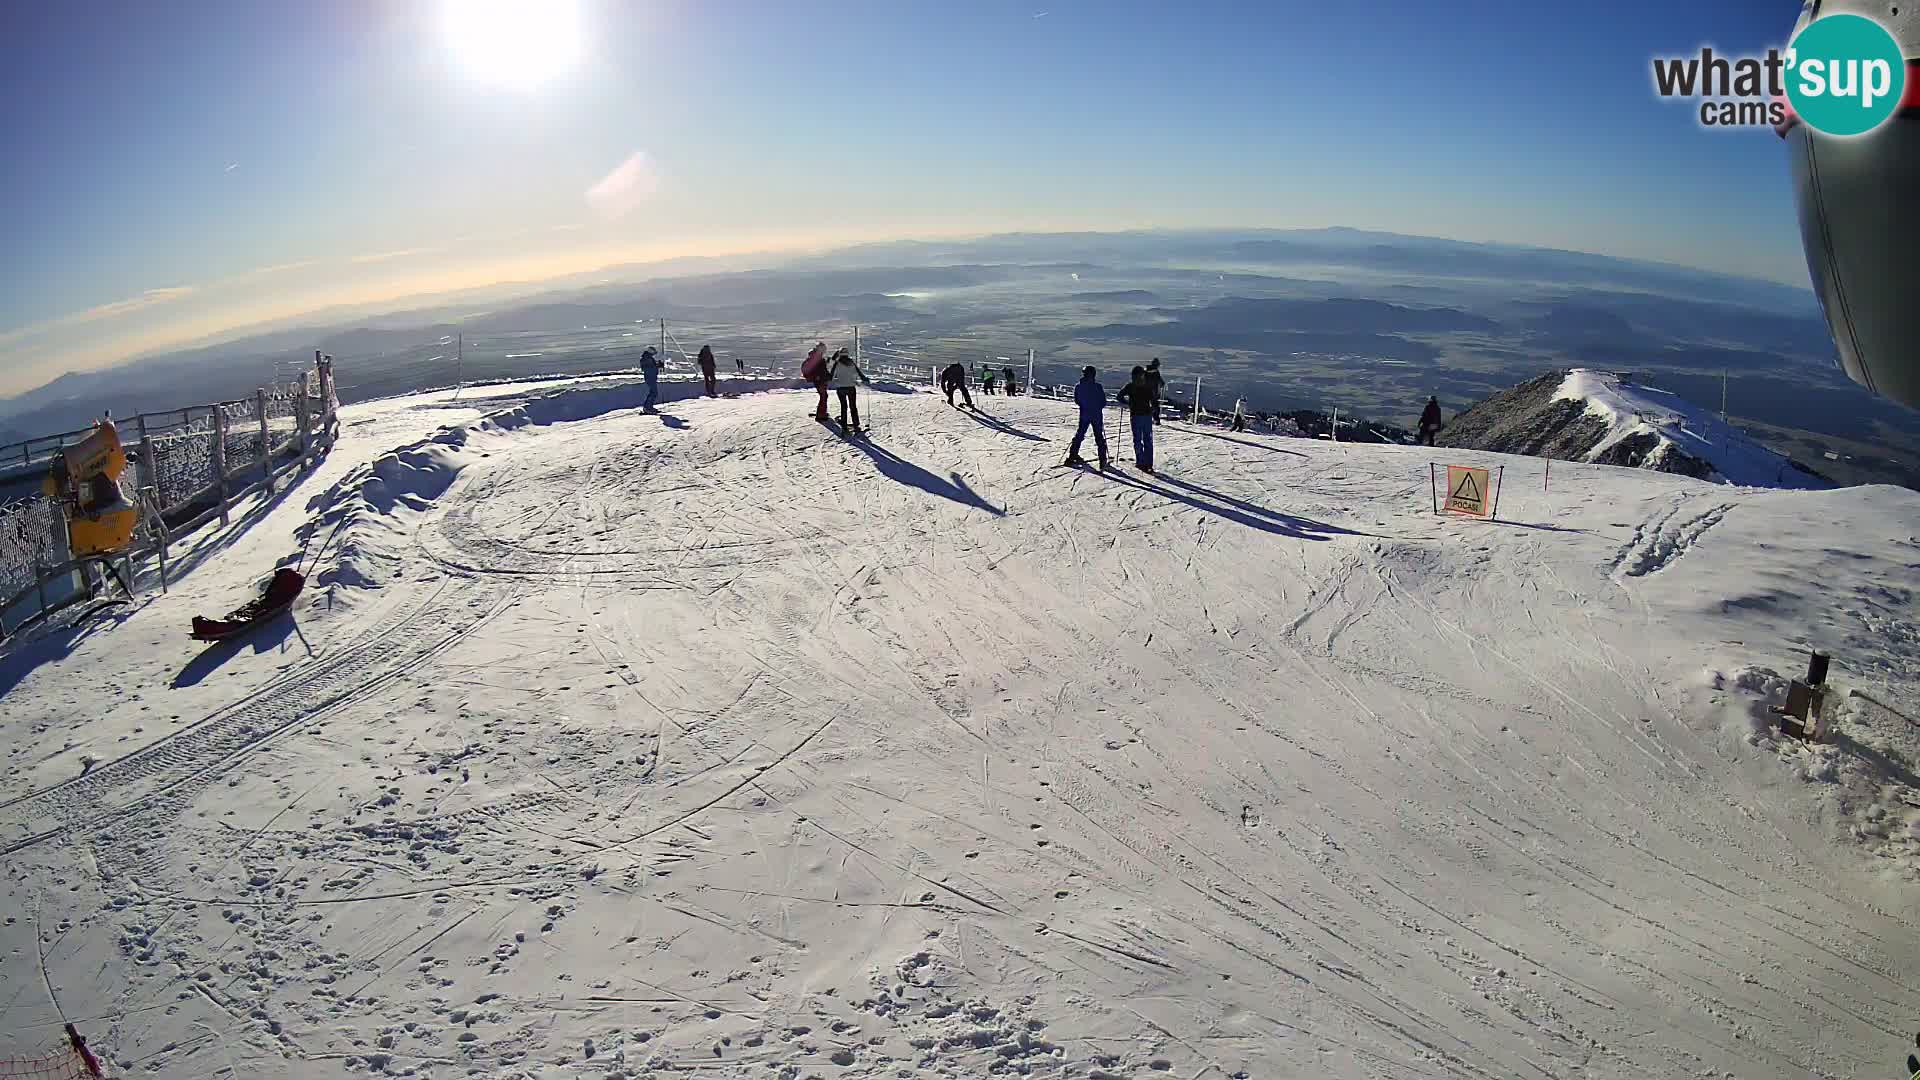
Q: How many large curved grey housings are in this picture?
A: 1